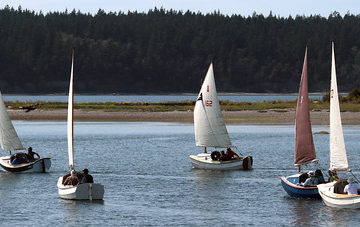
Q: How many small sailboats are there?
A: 5